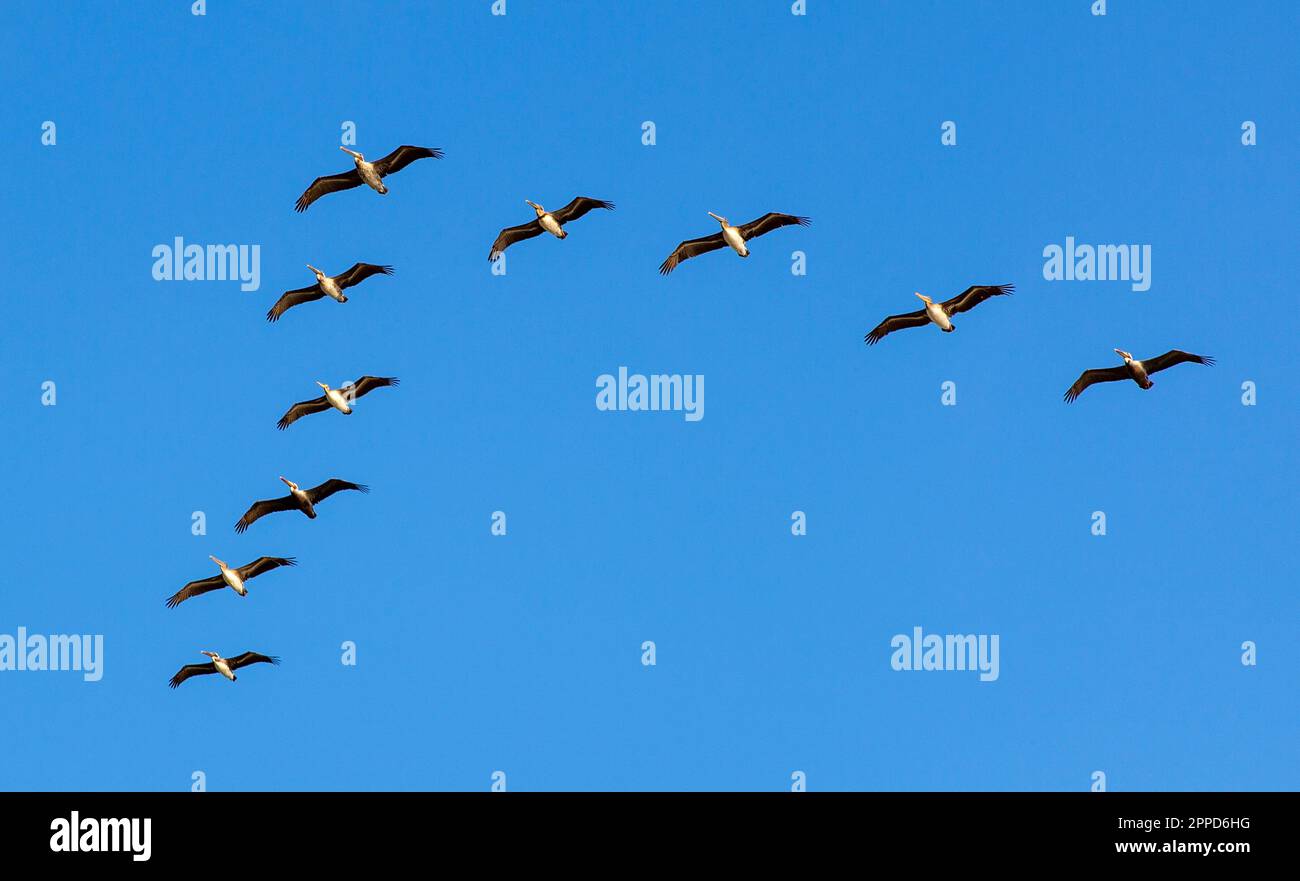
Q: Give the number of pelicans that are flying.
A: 10